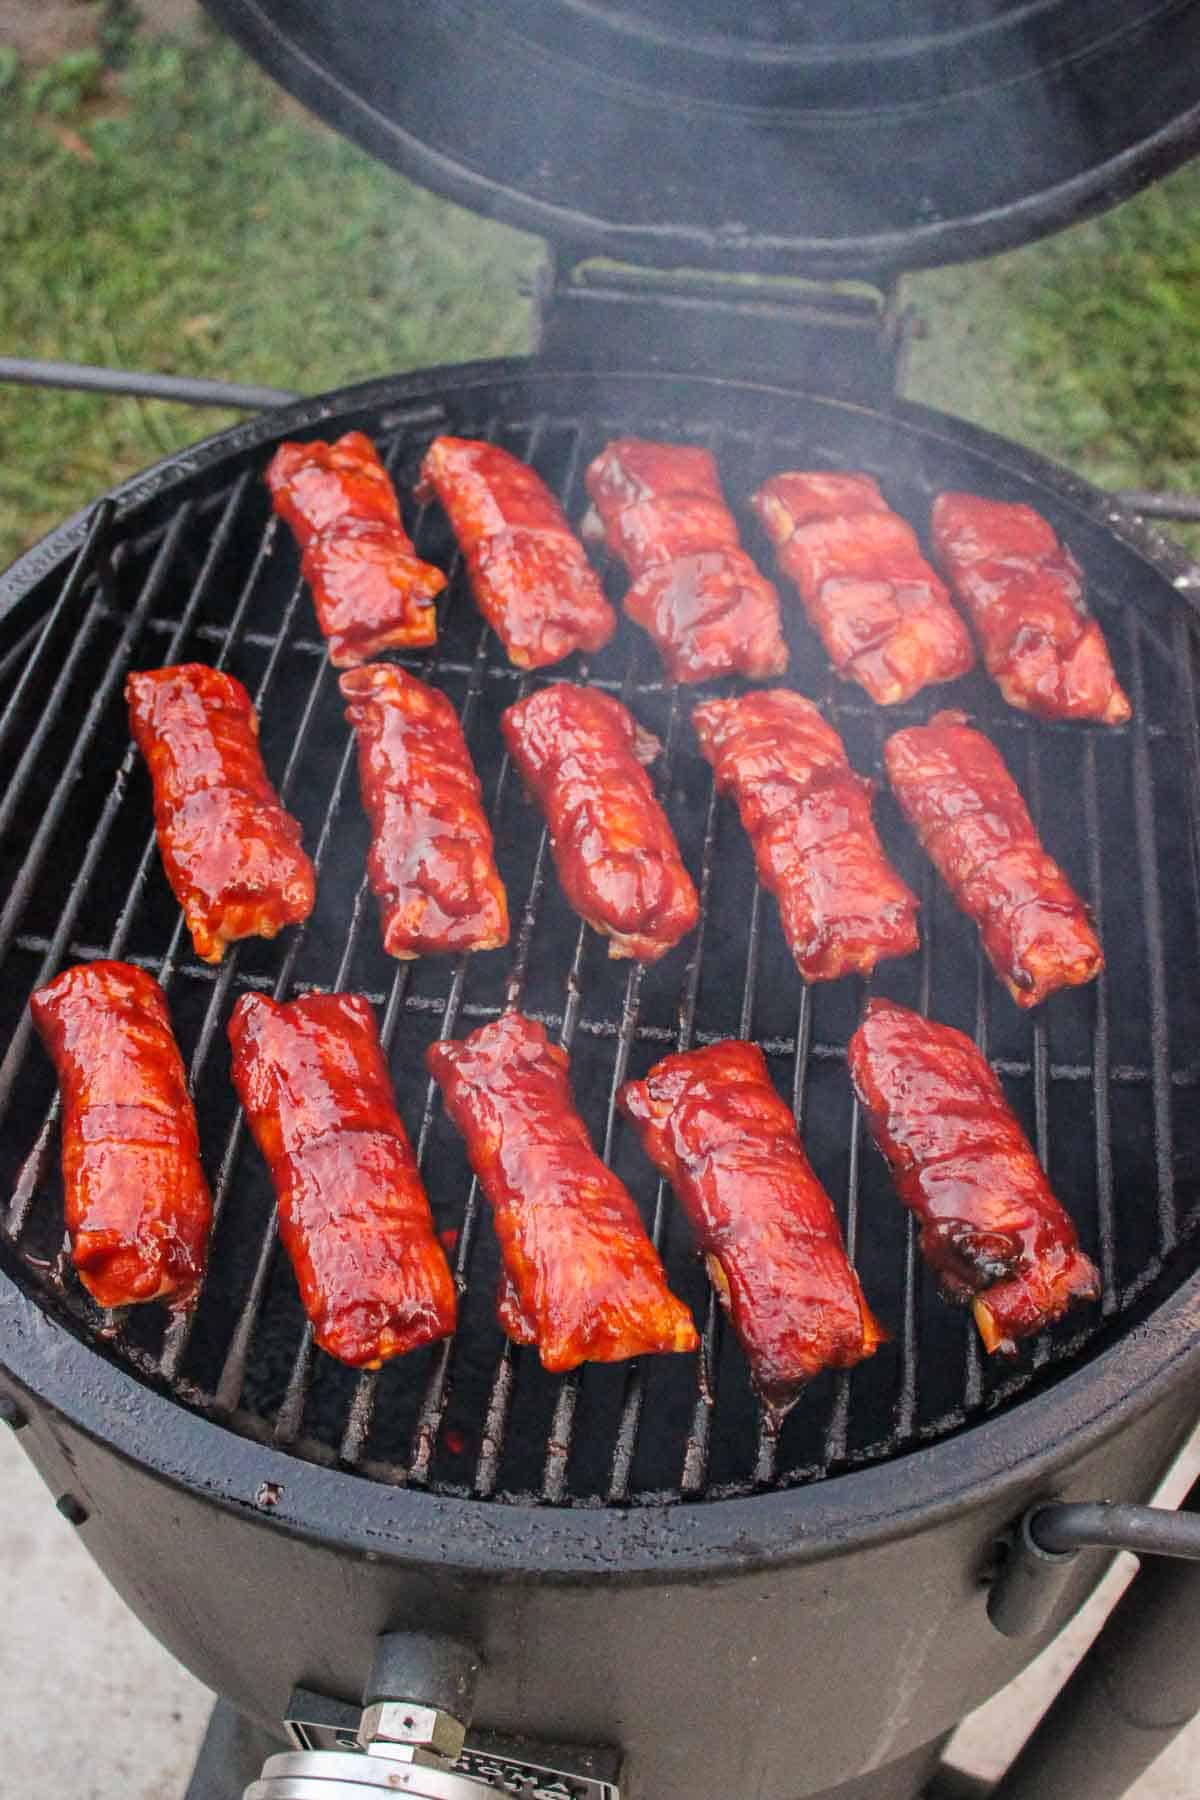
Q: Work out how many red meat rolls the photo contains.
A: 15